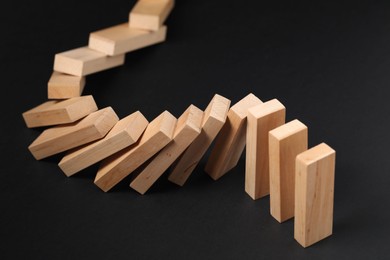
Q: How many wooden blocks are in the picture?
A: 14